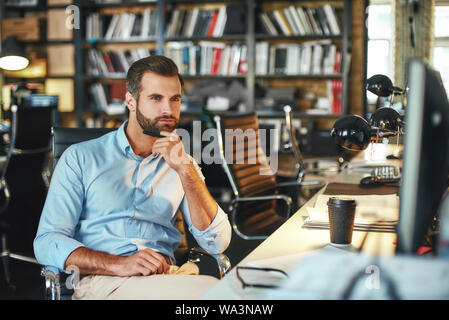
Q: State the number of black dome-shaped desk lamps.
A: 3